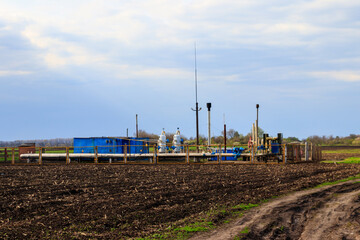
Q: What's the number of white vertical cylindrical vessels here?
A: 2